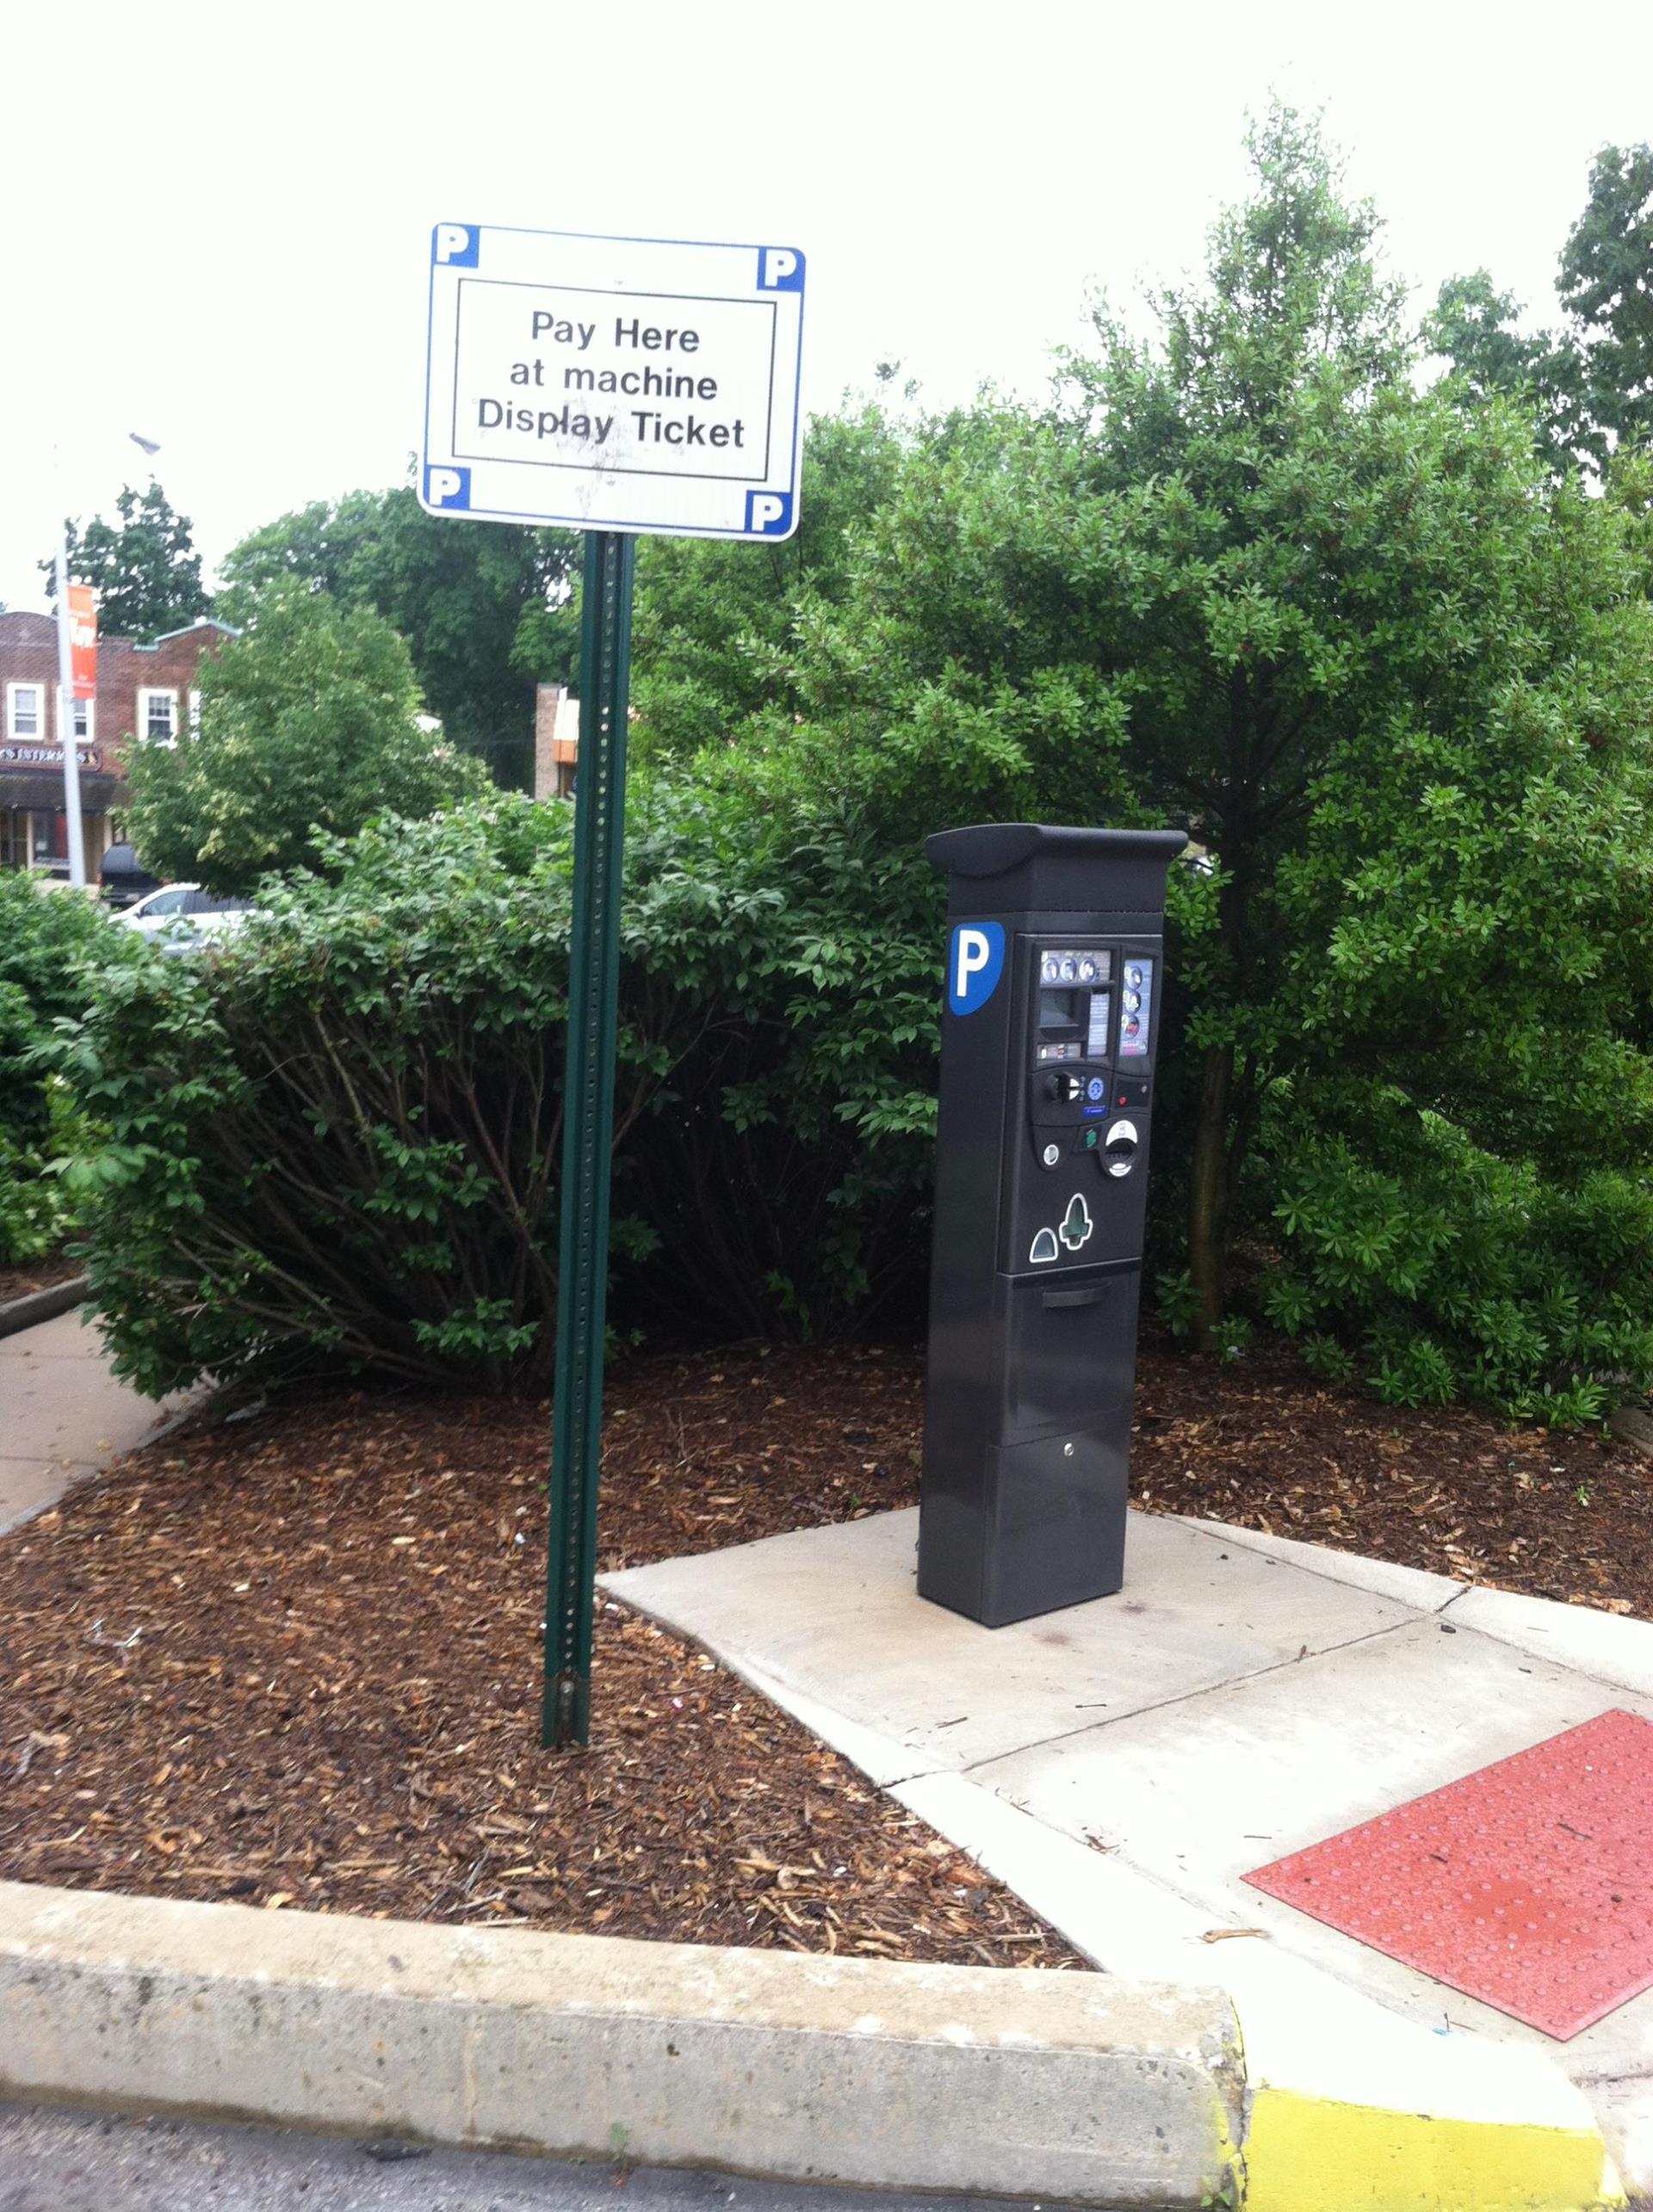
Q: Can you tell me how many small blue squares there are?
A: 4